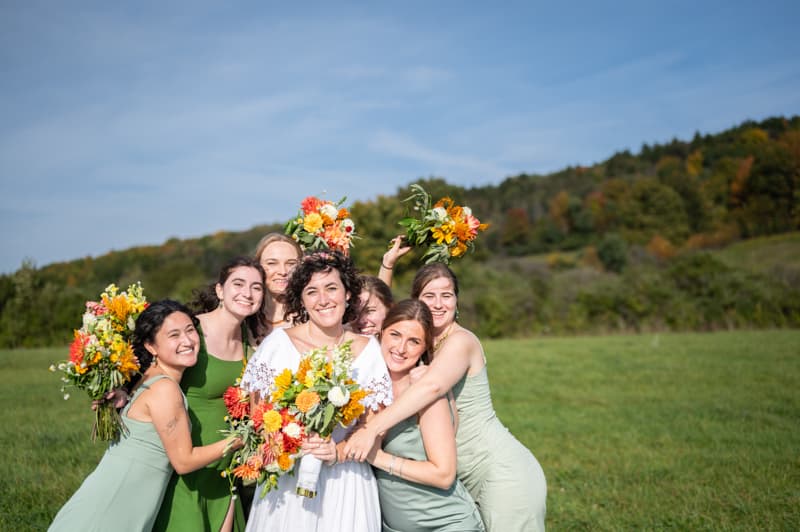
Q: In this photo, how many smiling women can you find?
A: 7